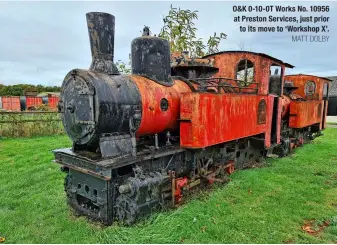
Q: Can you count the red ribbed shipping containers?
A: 3